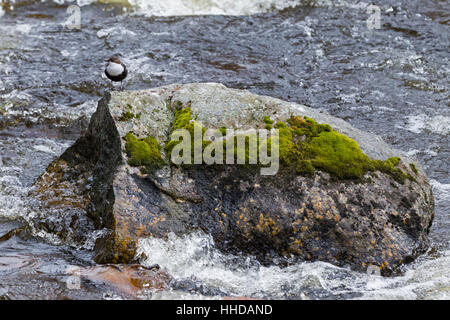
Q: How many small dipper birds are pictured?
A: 1